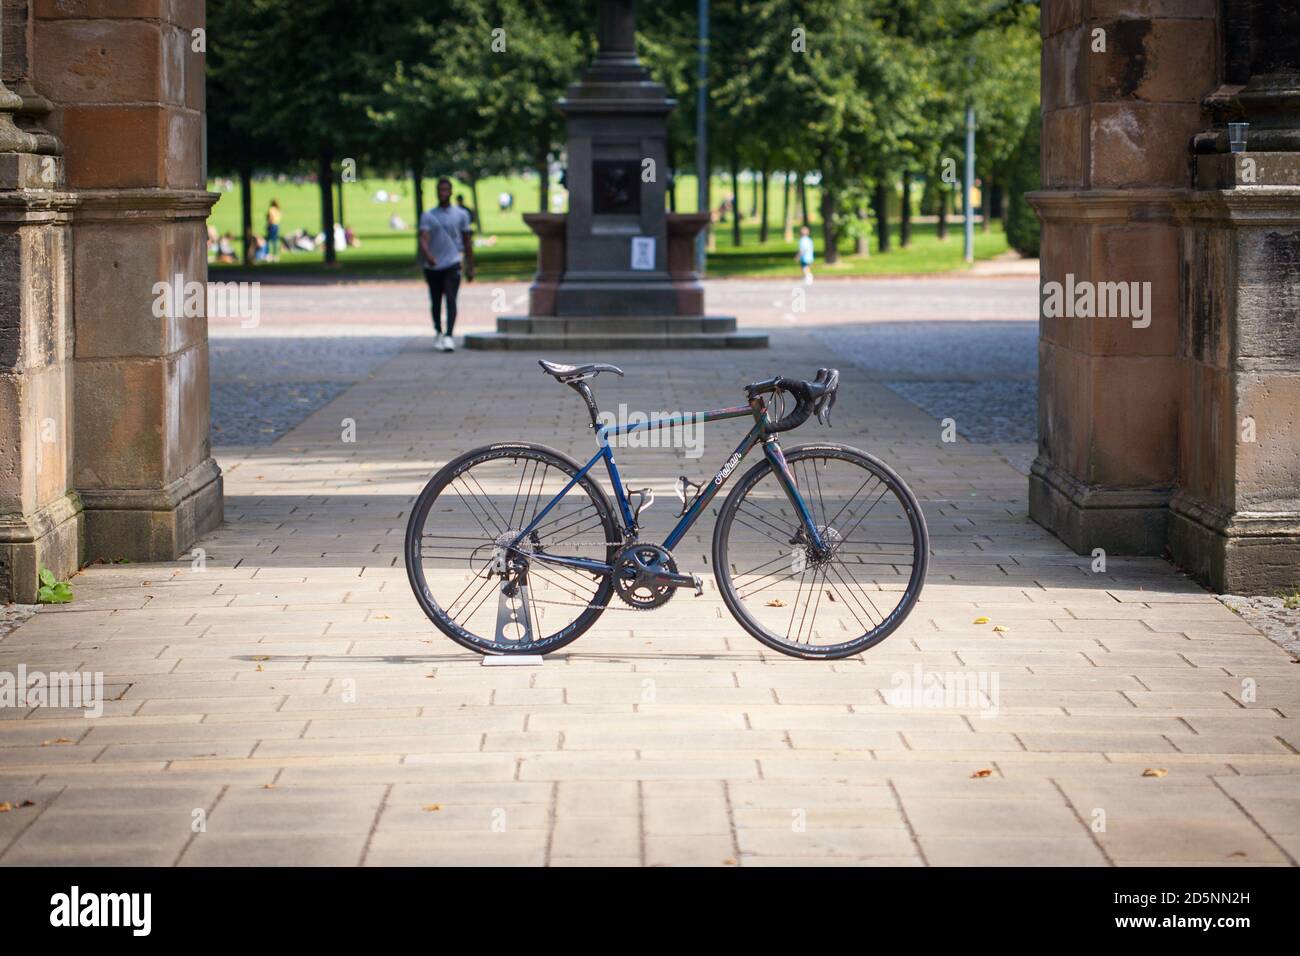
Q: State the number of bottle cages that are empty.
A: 2